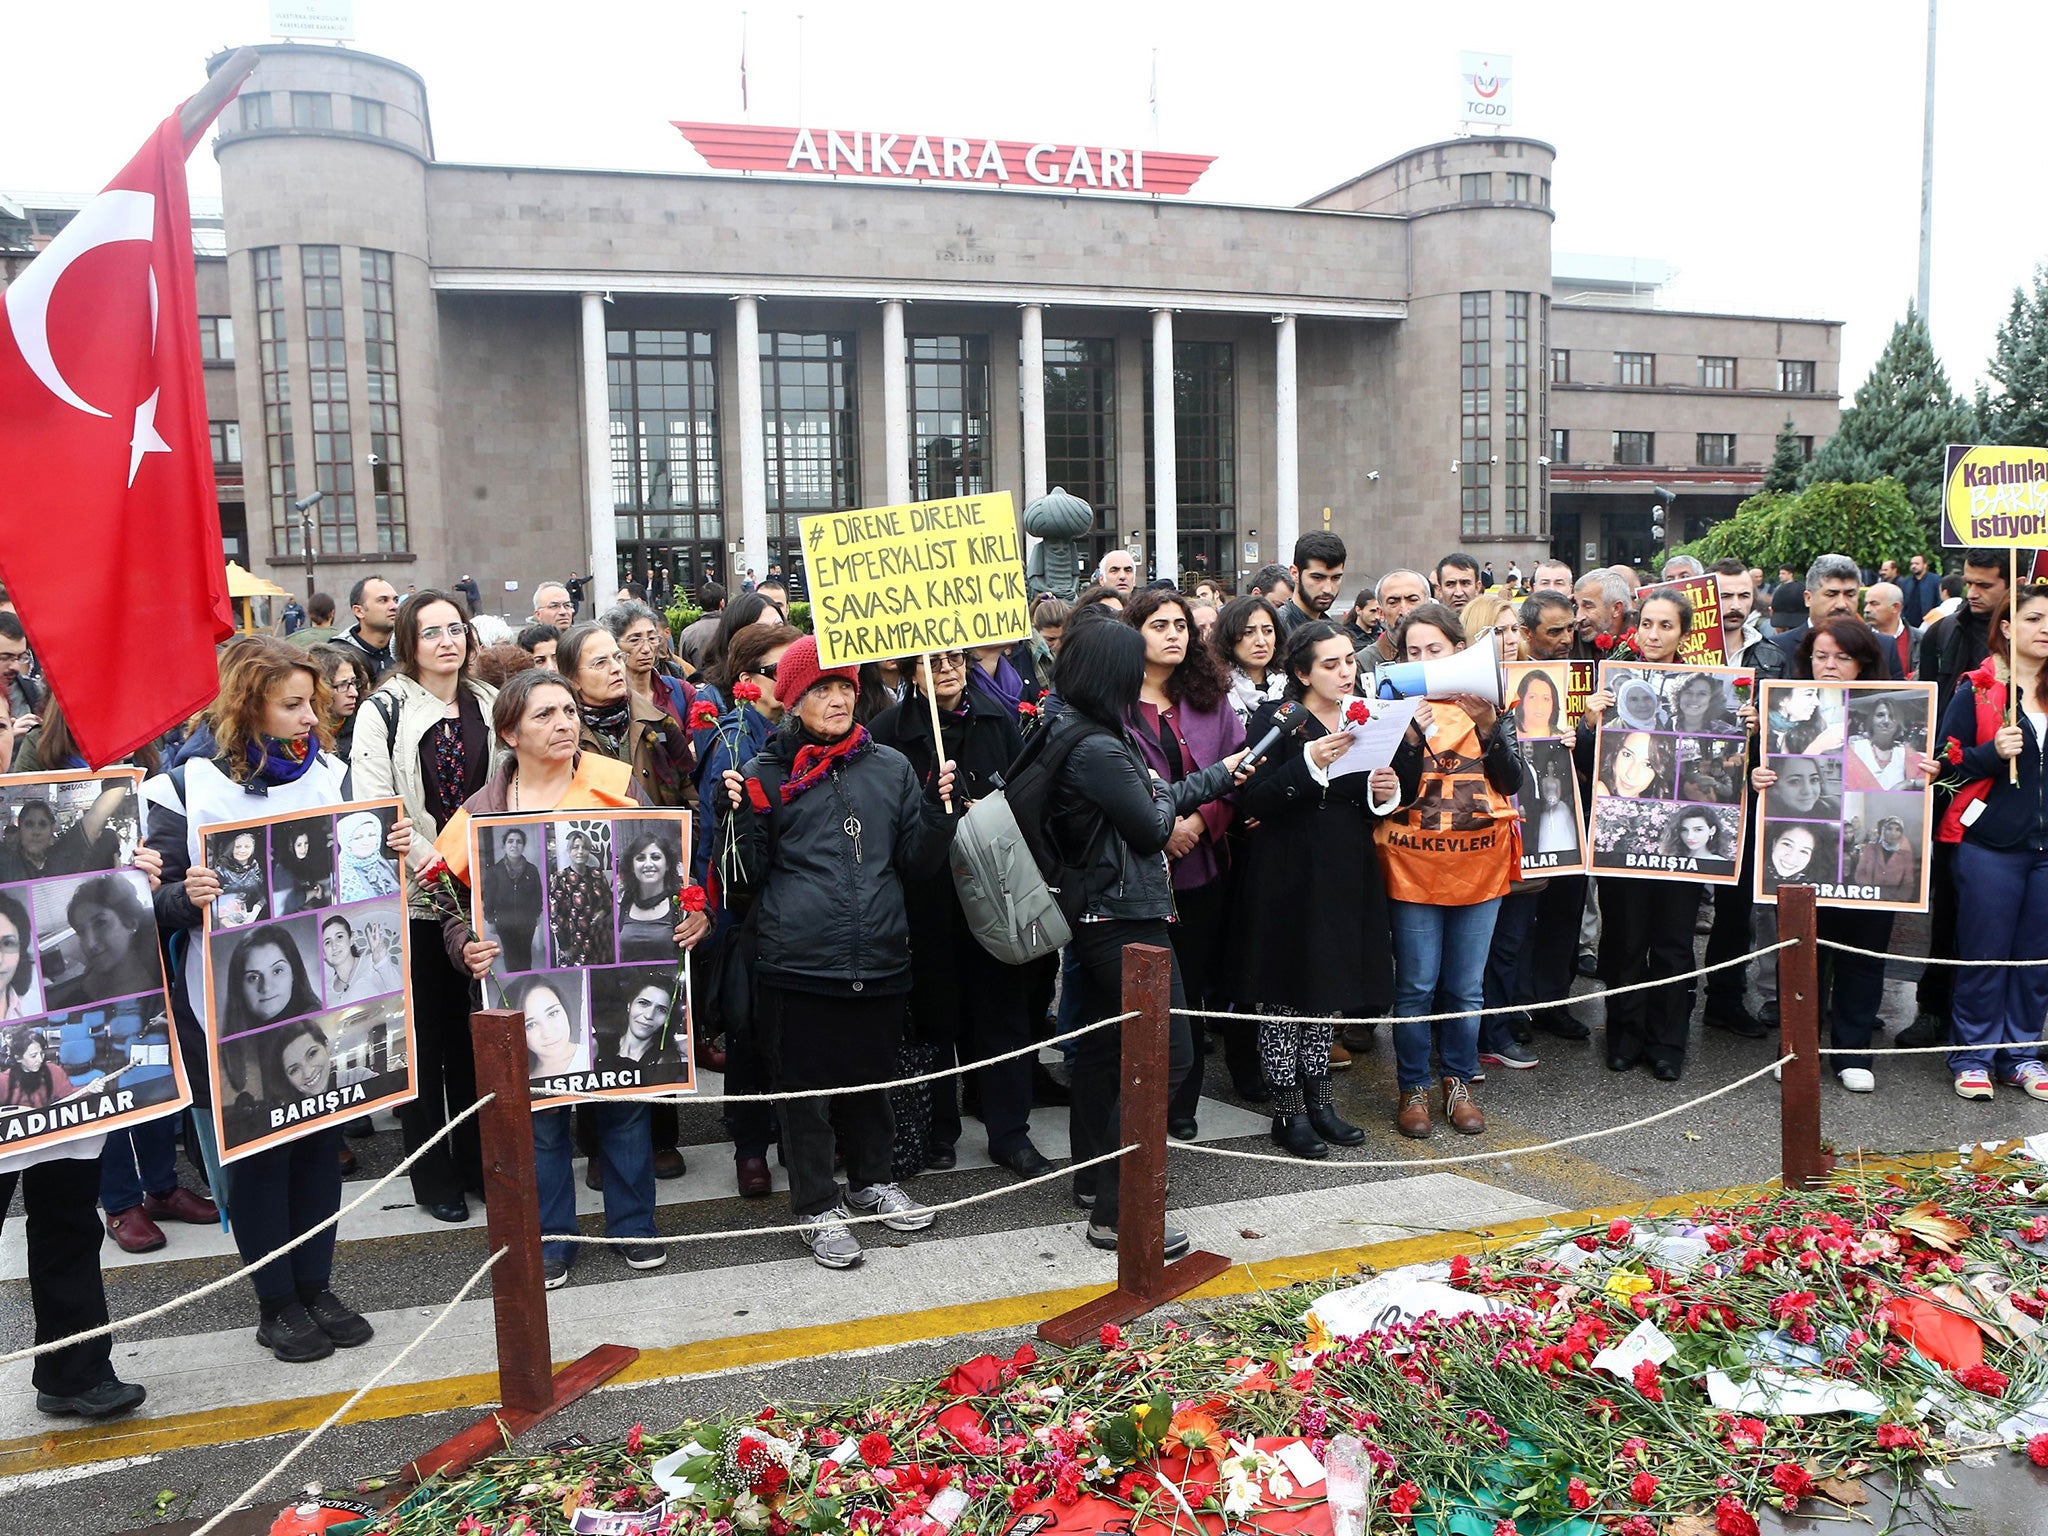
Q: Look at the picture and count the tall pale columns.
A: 6